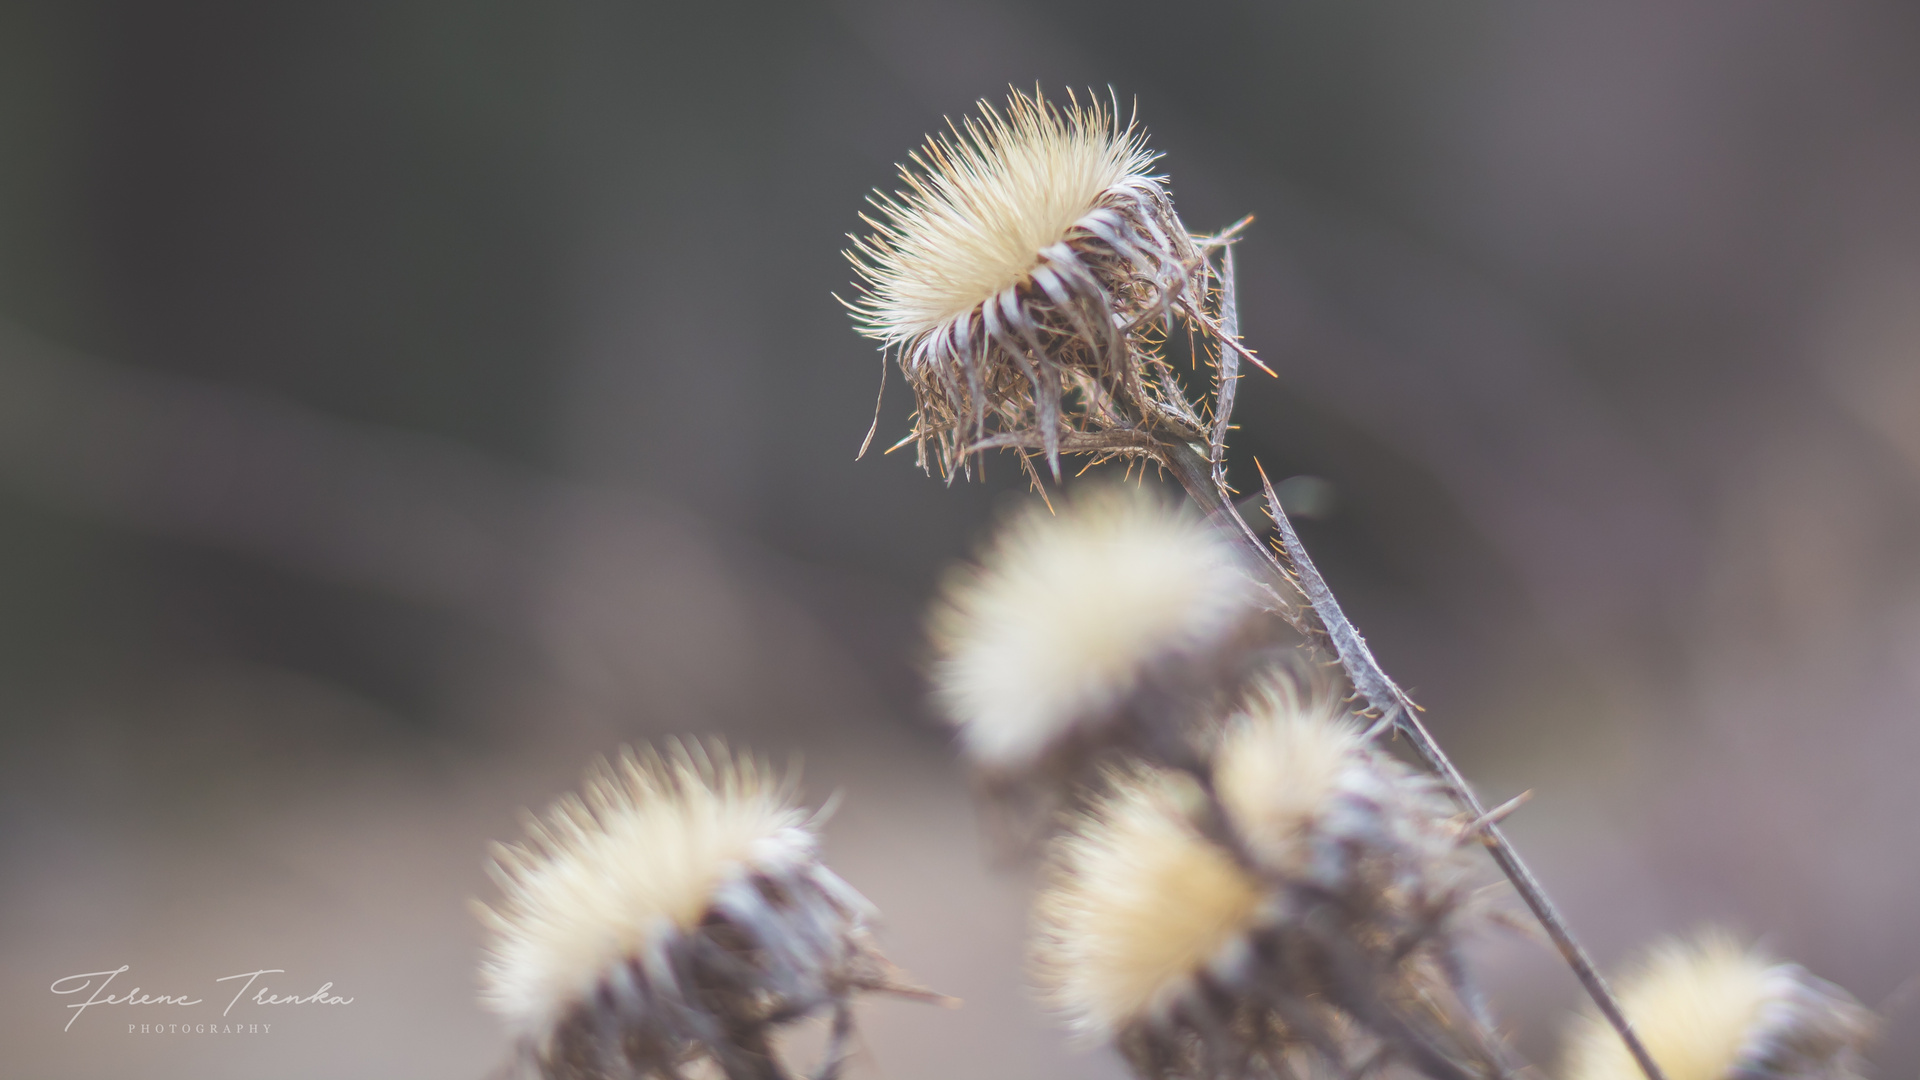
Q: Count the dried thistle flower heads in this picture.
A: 6